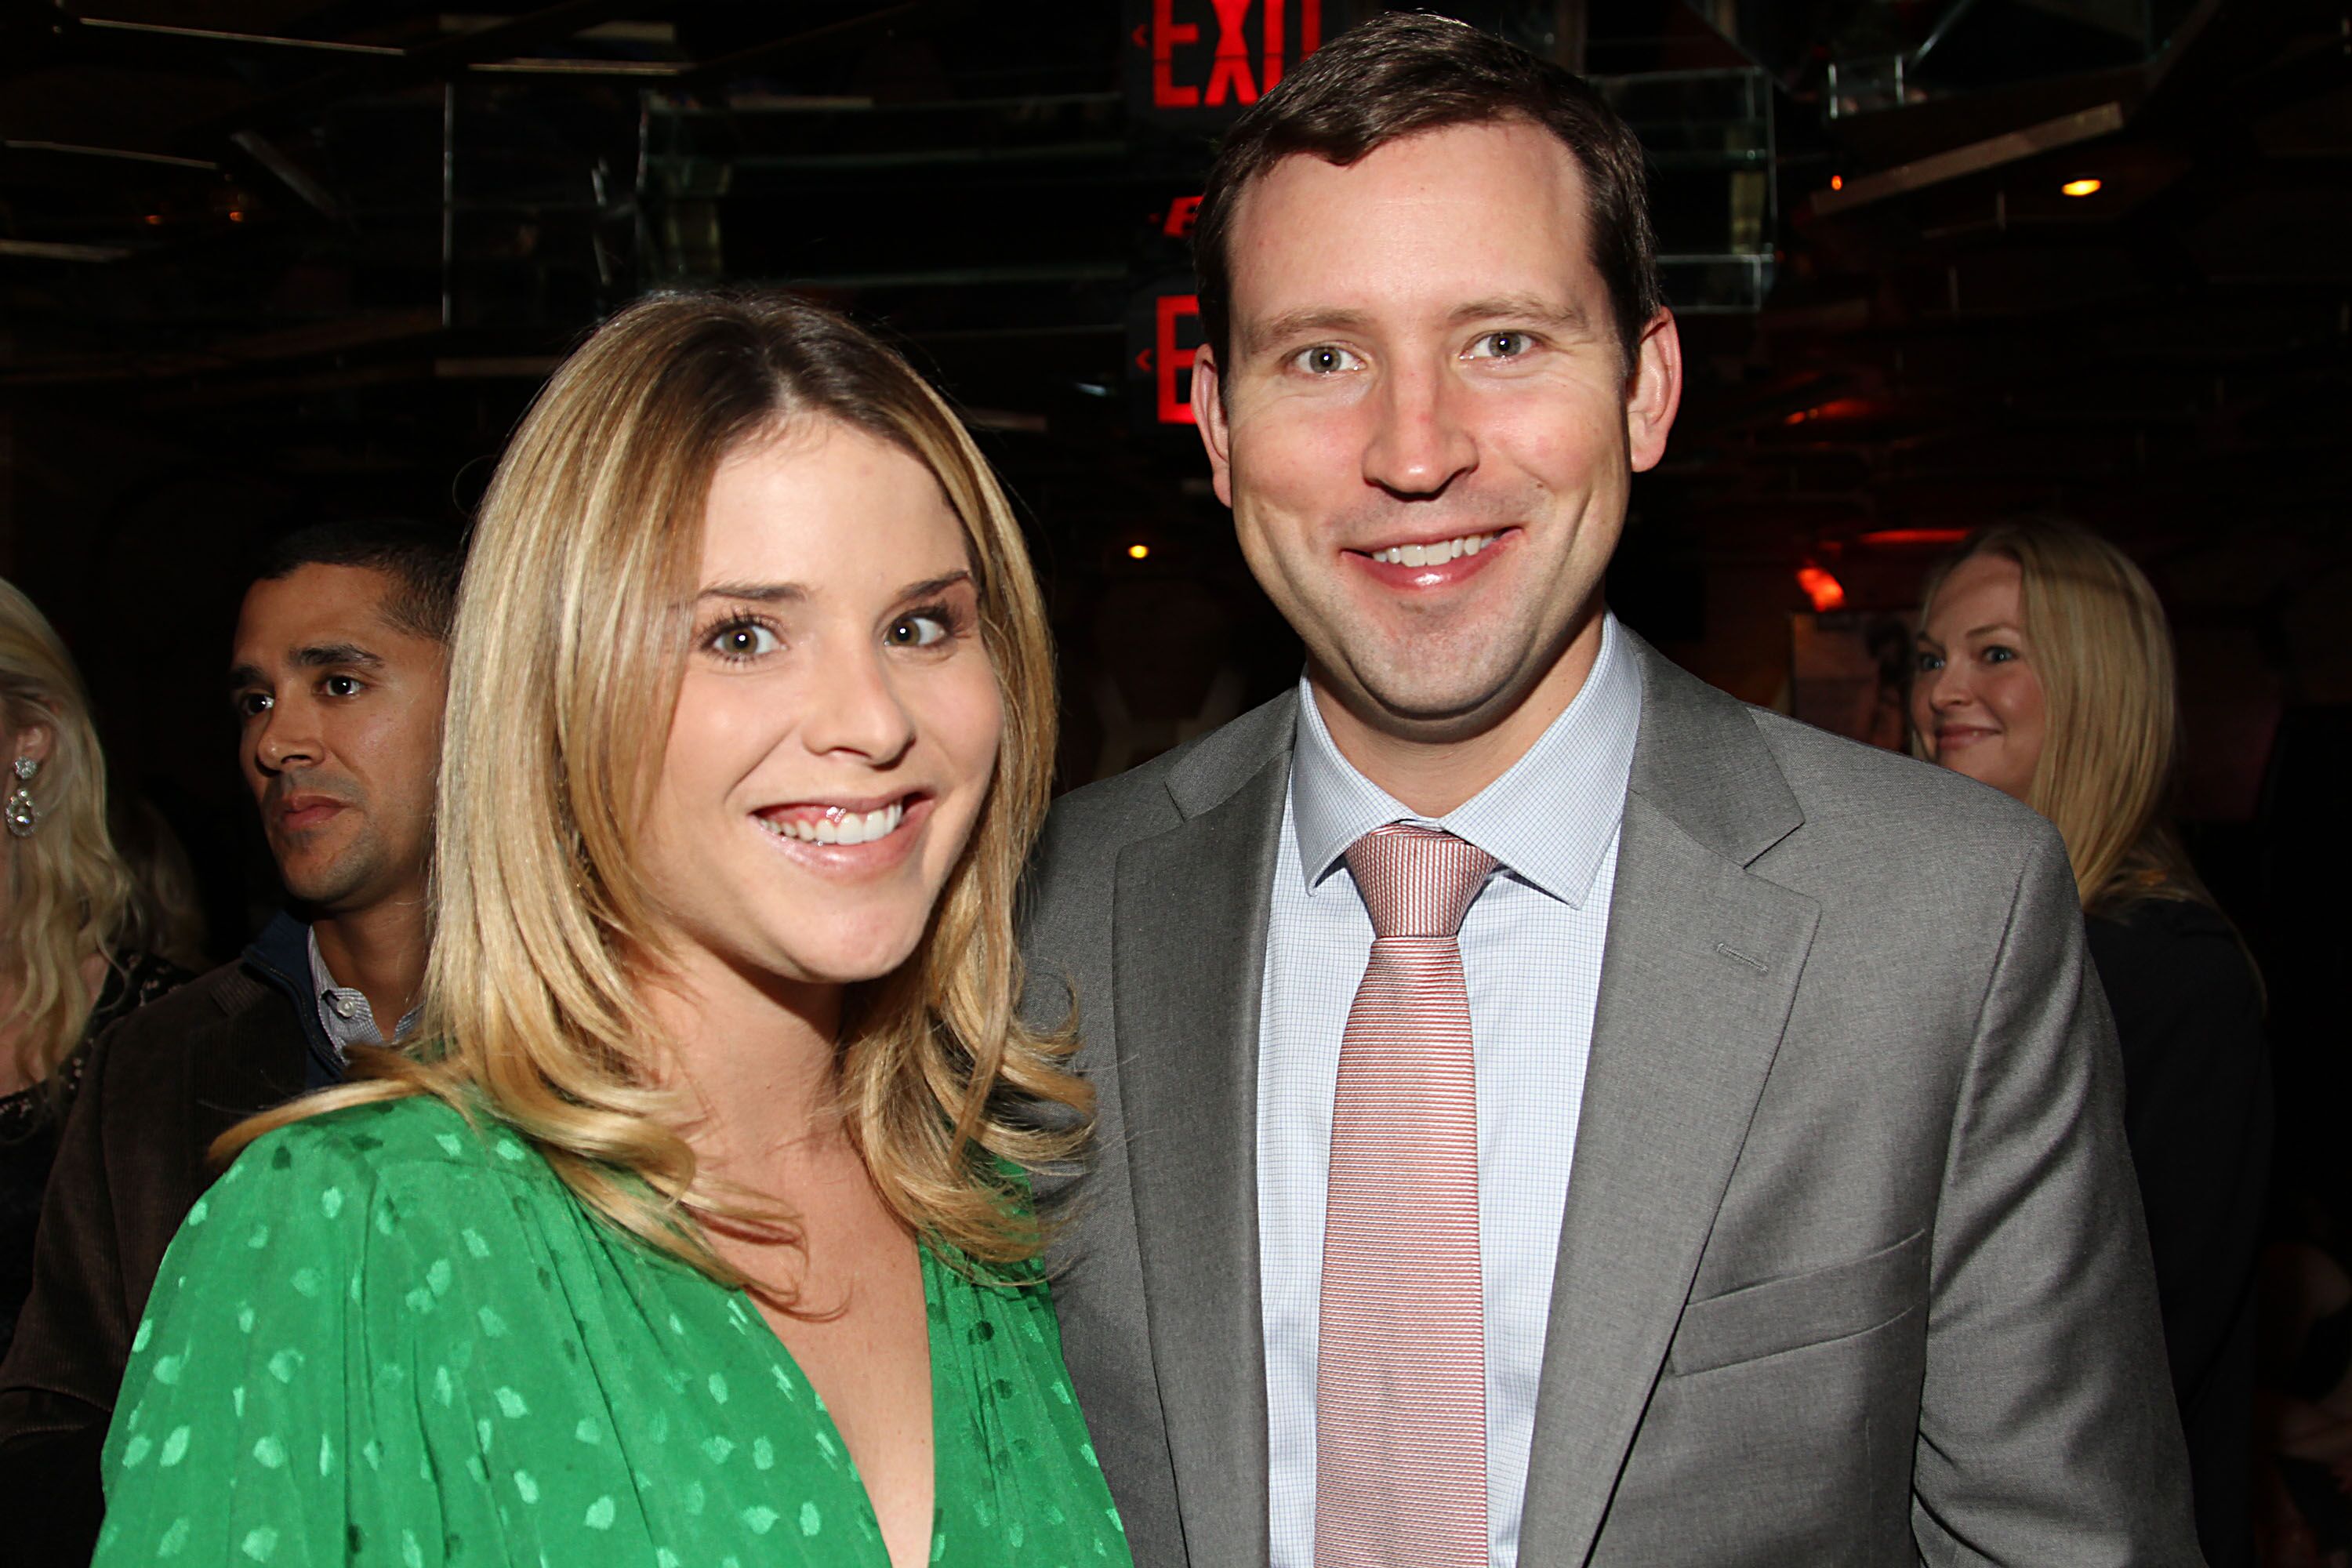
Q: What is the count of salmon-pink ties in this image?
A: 1